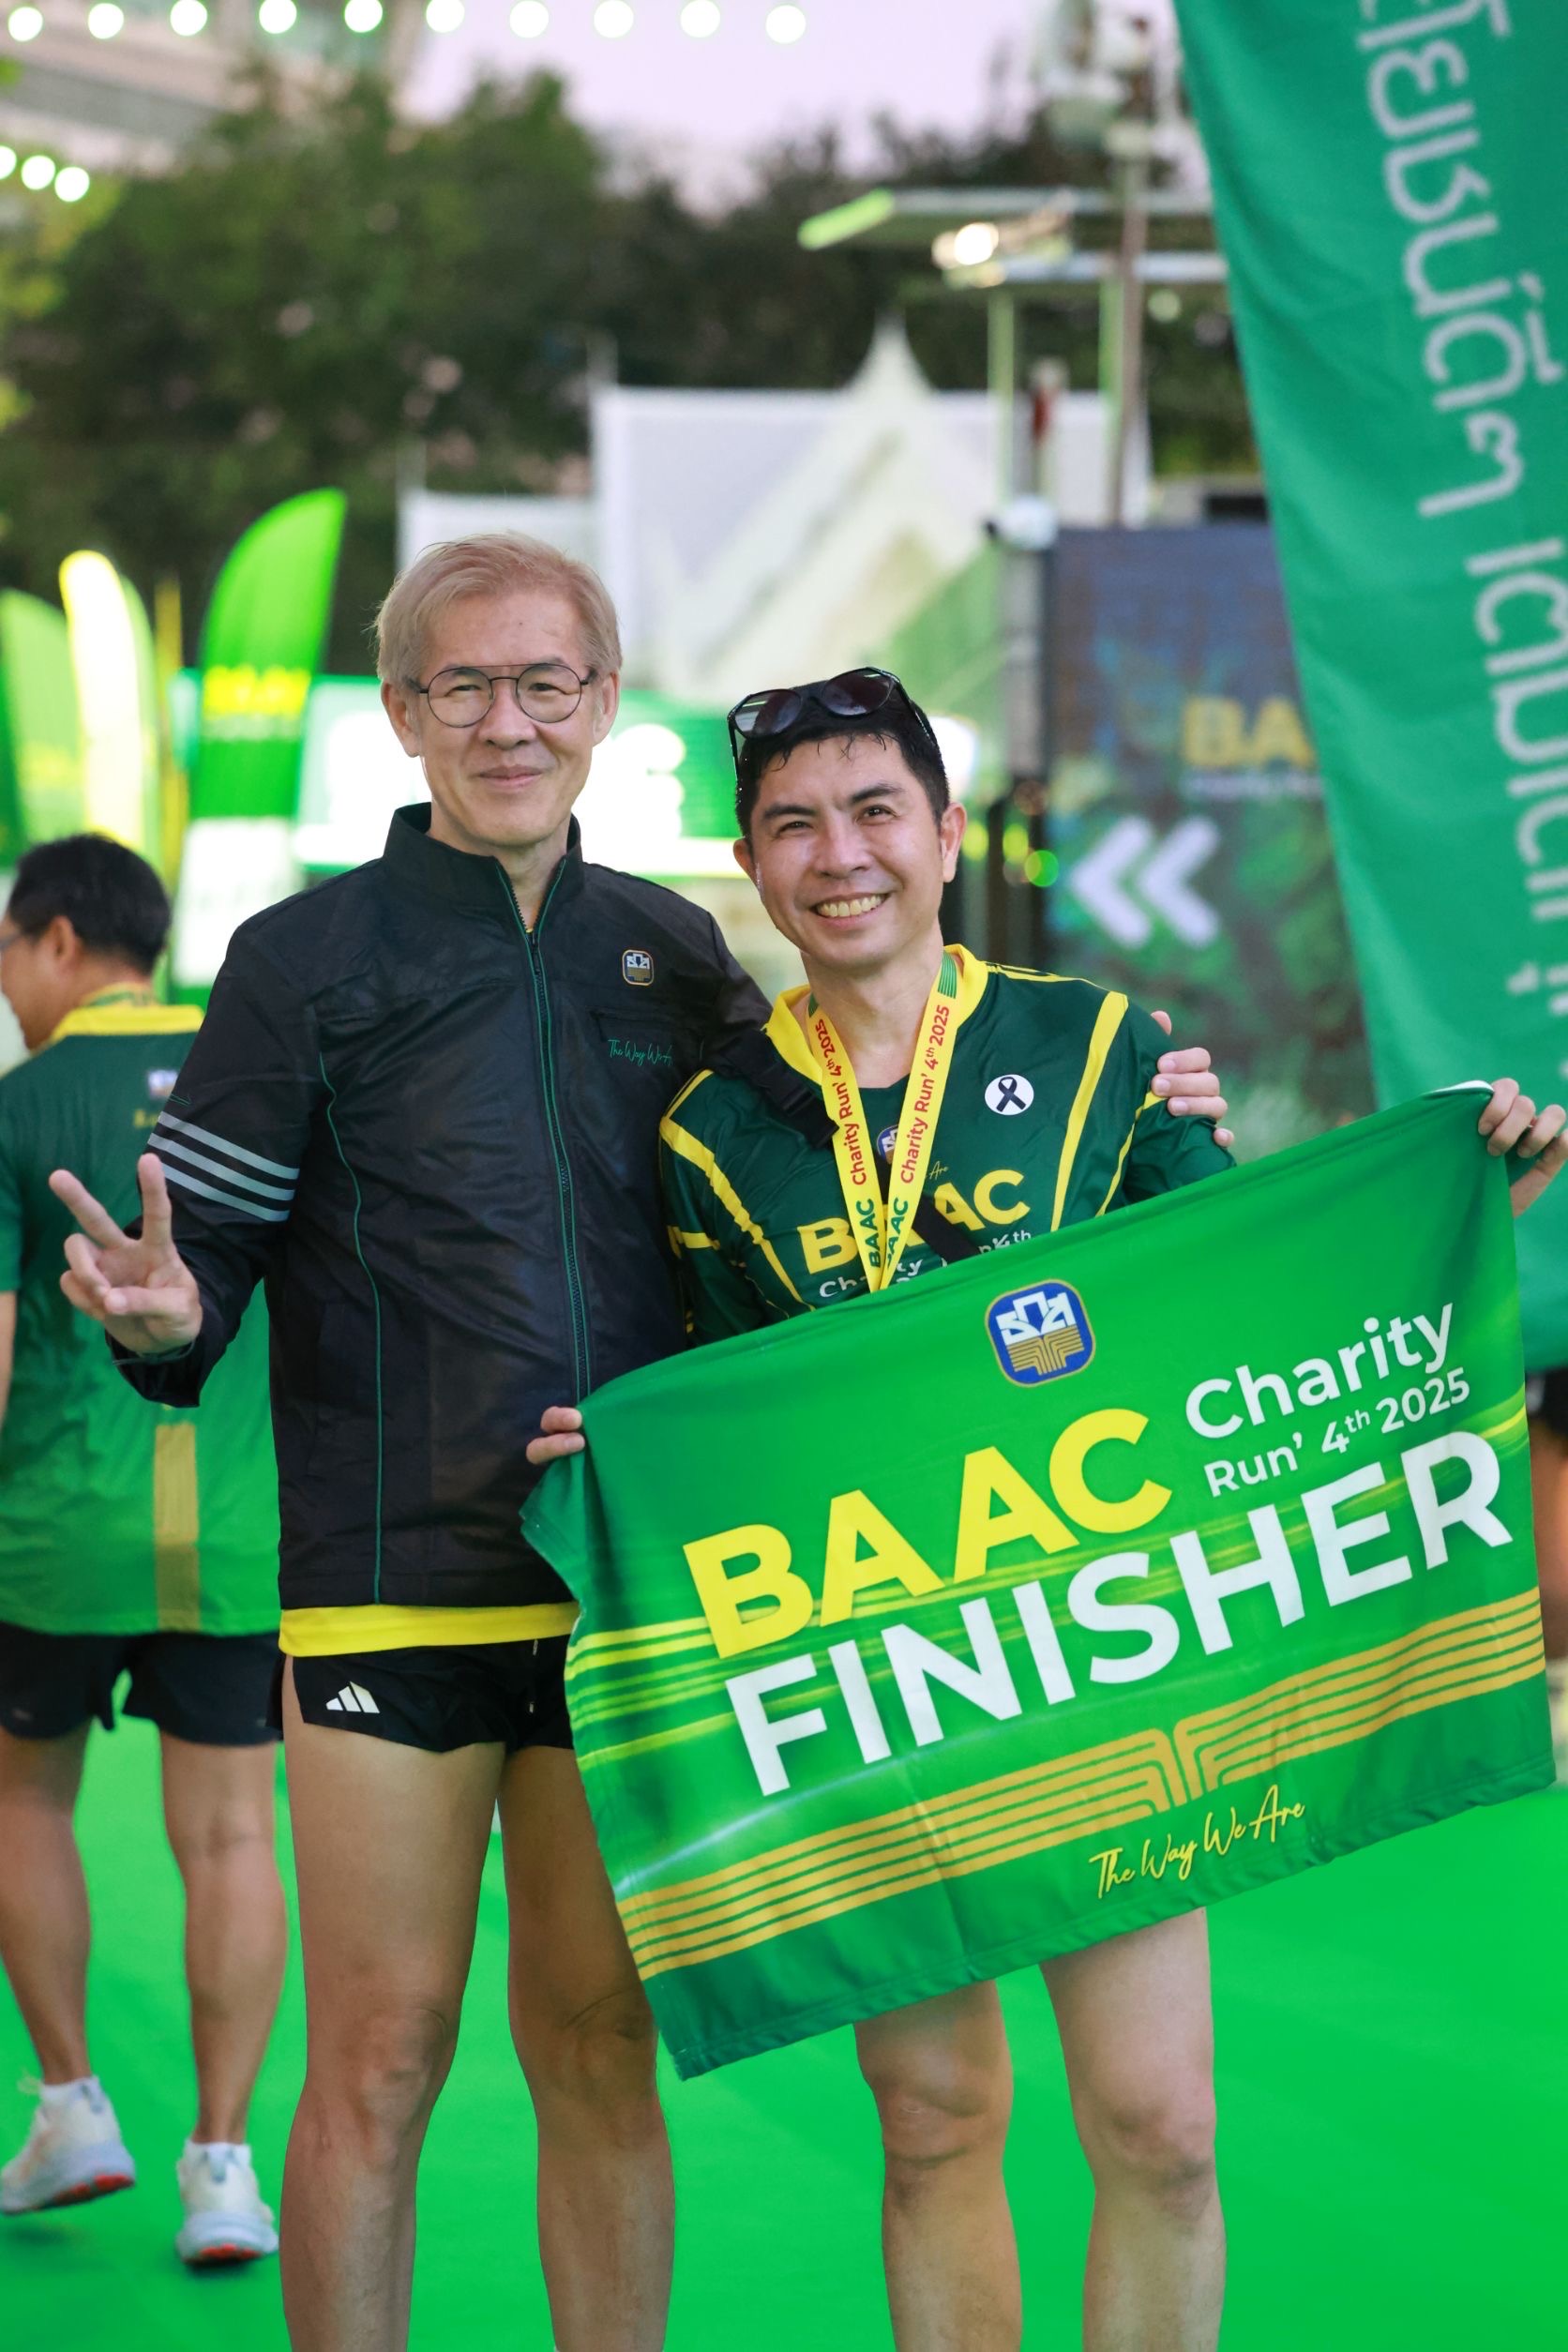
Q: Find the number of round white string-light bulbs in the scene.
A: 13